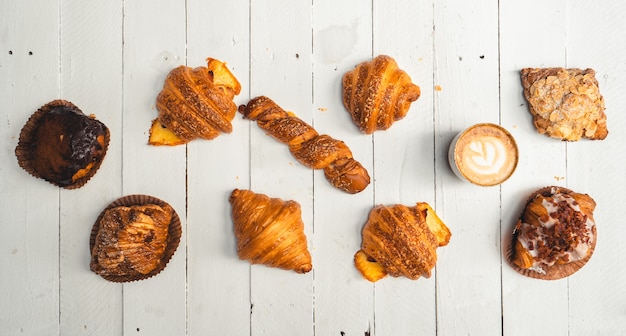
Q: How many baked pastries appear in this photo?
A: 9